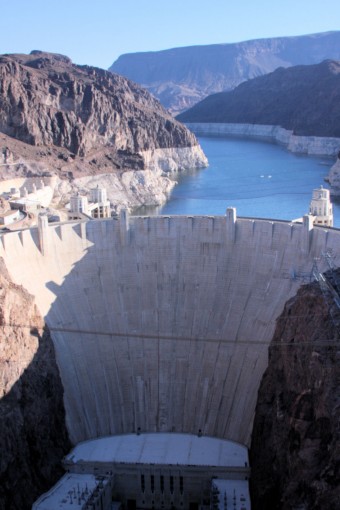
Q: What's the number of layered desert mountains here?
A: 3